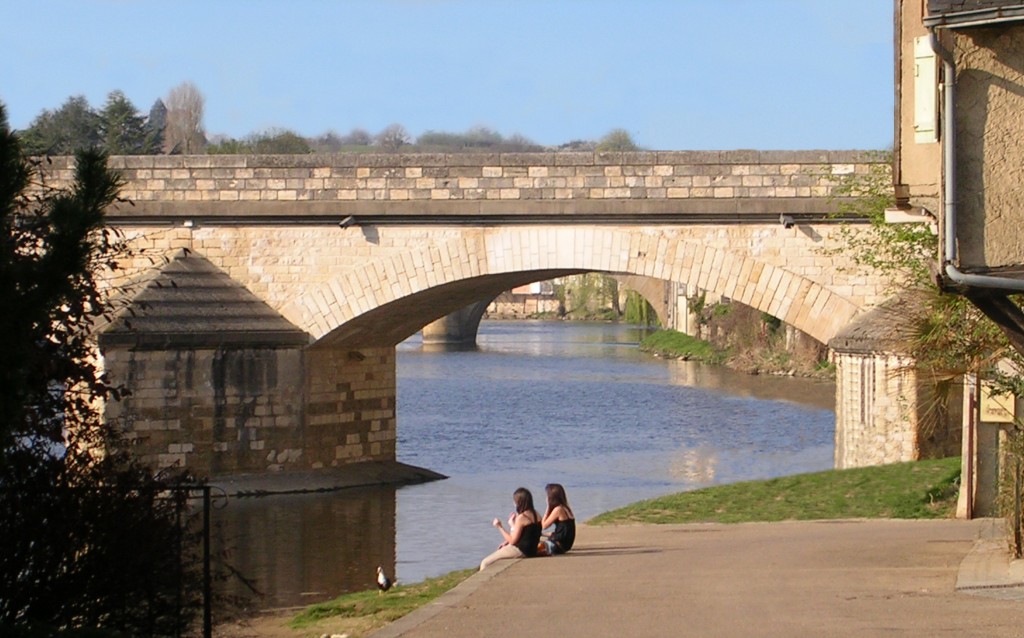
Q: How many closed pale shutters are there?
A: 1